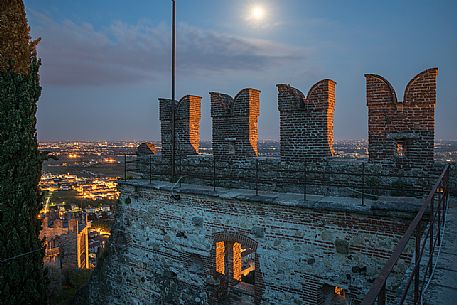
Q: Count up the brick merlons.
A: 4